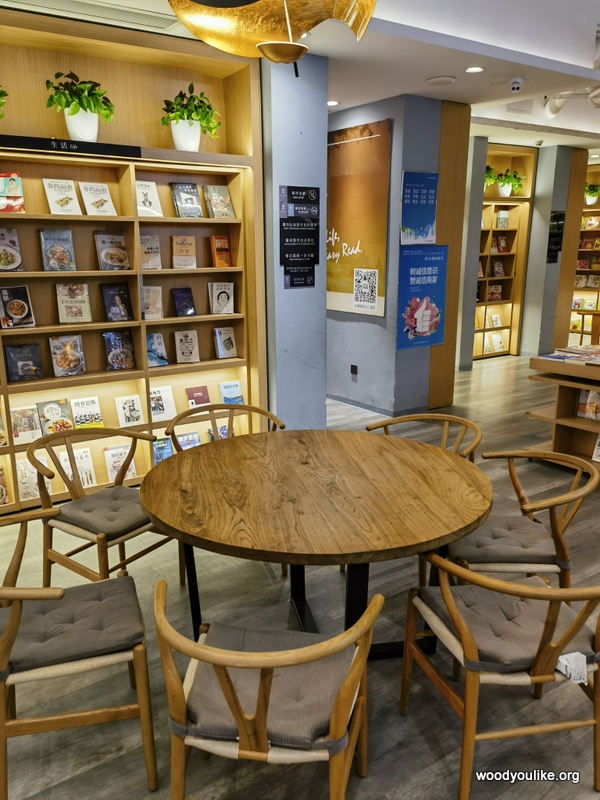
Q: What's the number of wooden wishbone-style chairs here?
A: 7